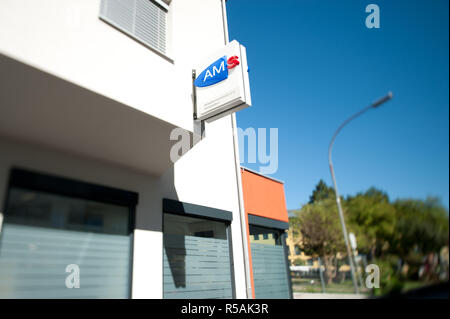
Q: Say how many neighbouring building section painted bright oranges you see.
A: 1